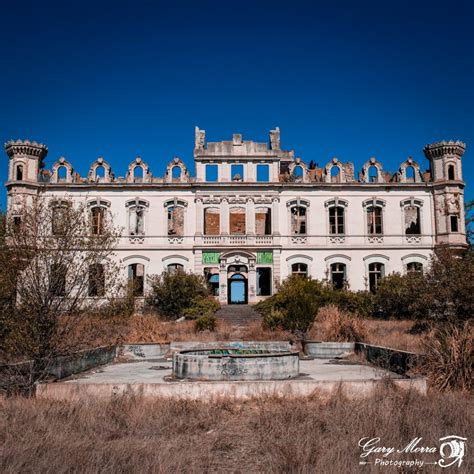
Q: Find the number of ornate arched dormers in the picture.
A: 8